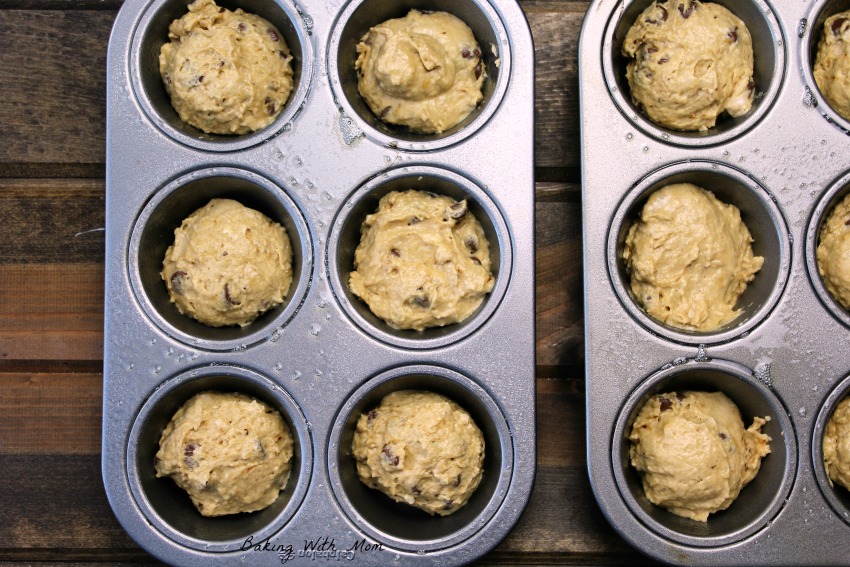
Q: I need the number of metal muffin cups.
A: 12